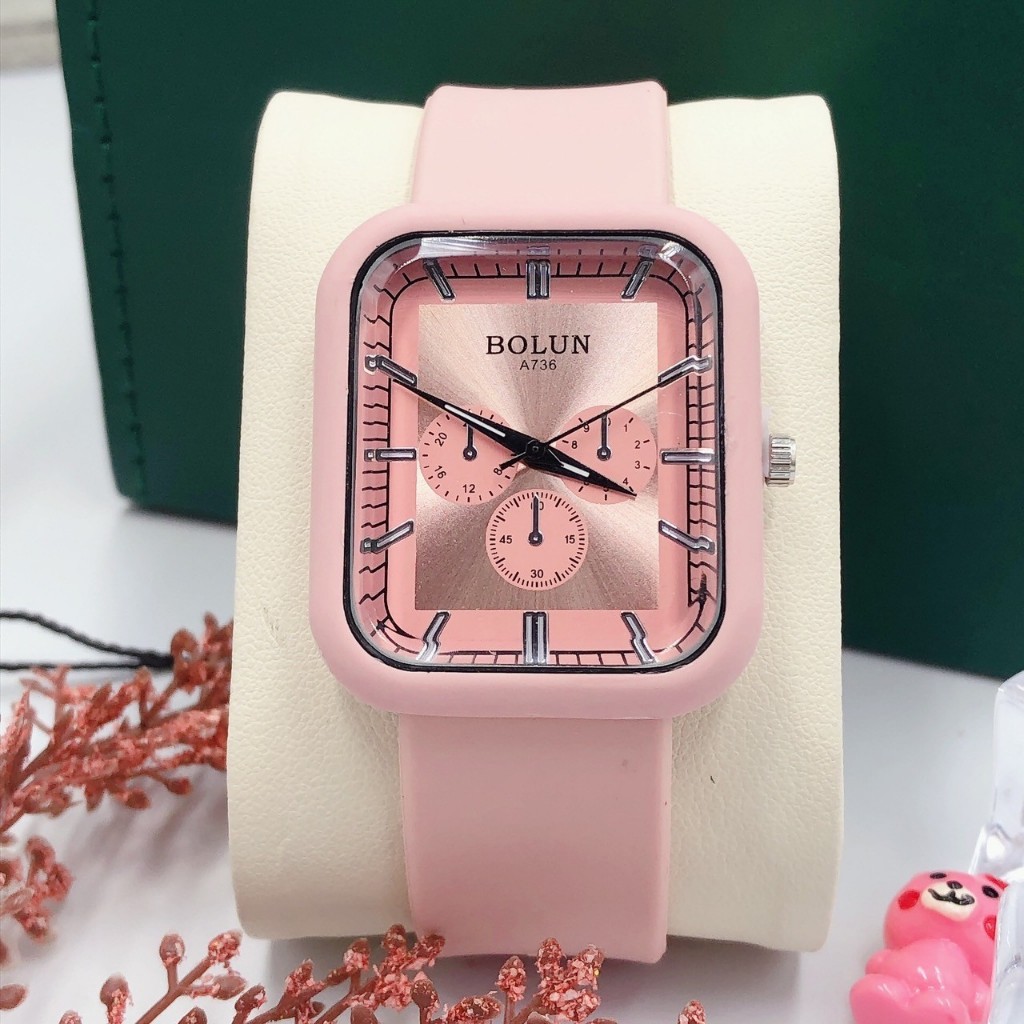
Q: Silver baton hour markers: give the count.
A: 12